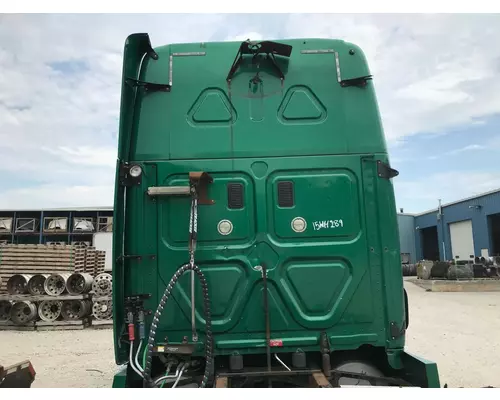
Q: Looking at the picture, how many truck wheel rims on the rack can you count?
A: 10